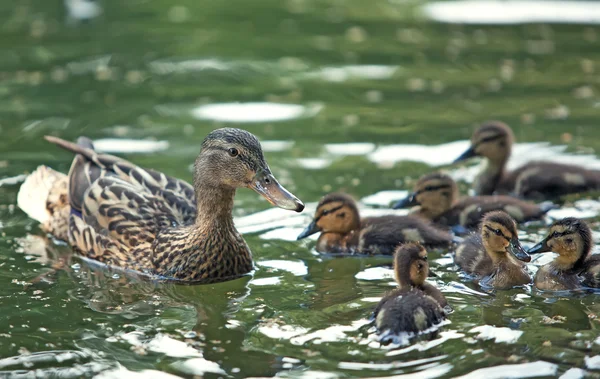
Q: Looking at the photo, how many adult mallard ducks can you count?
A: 1